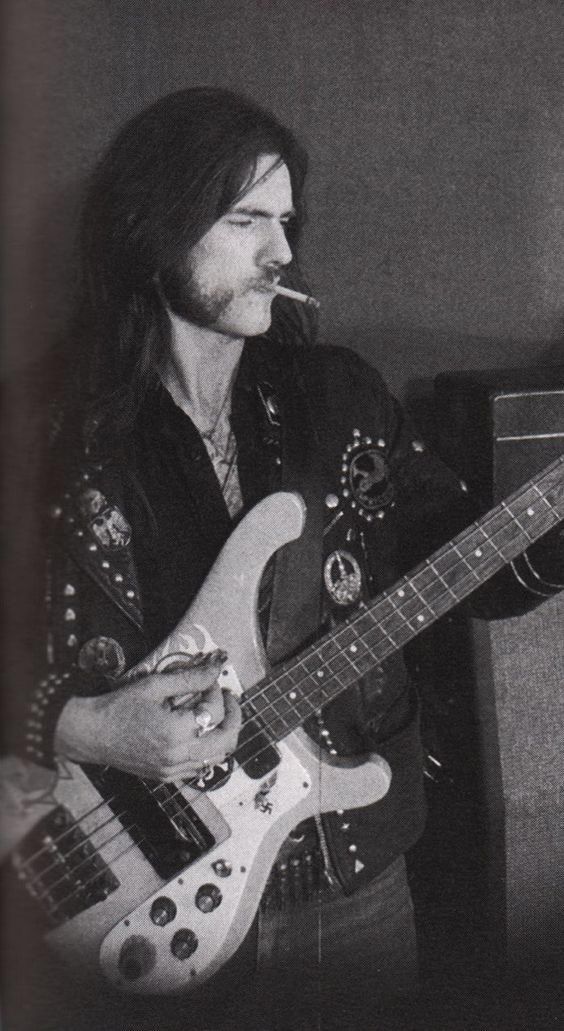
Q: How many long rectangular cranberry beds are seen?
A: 0